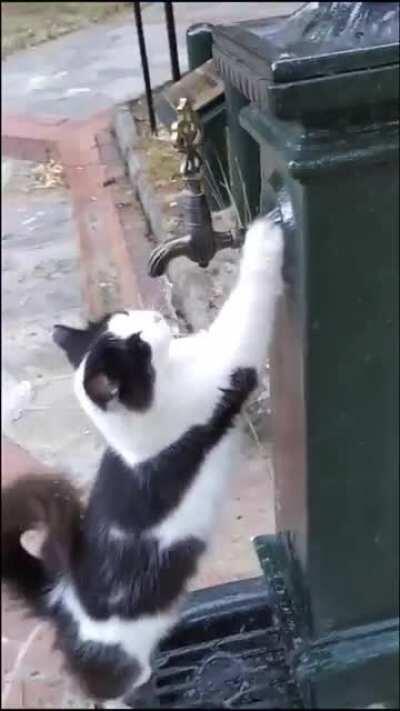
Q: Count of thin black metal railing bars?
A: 2